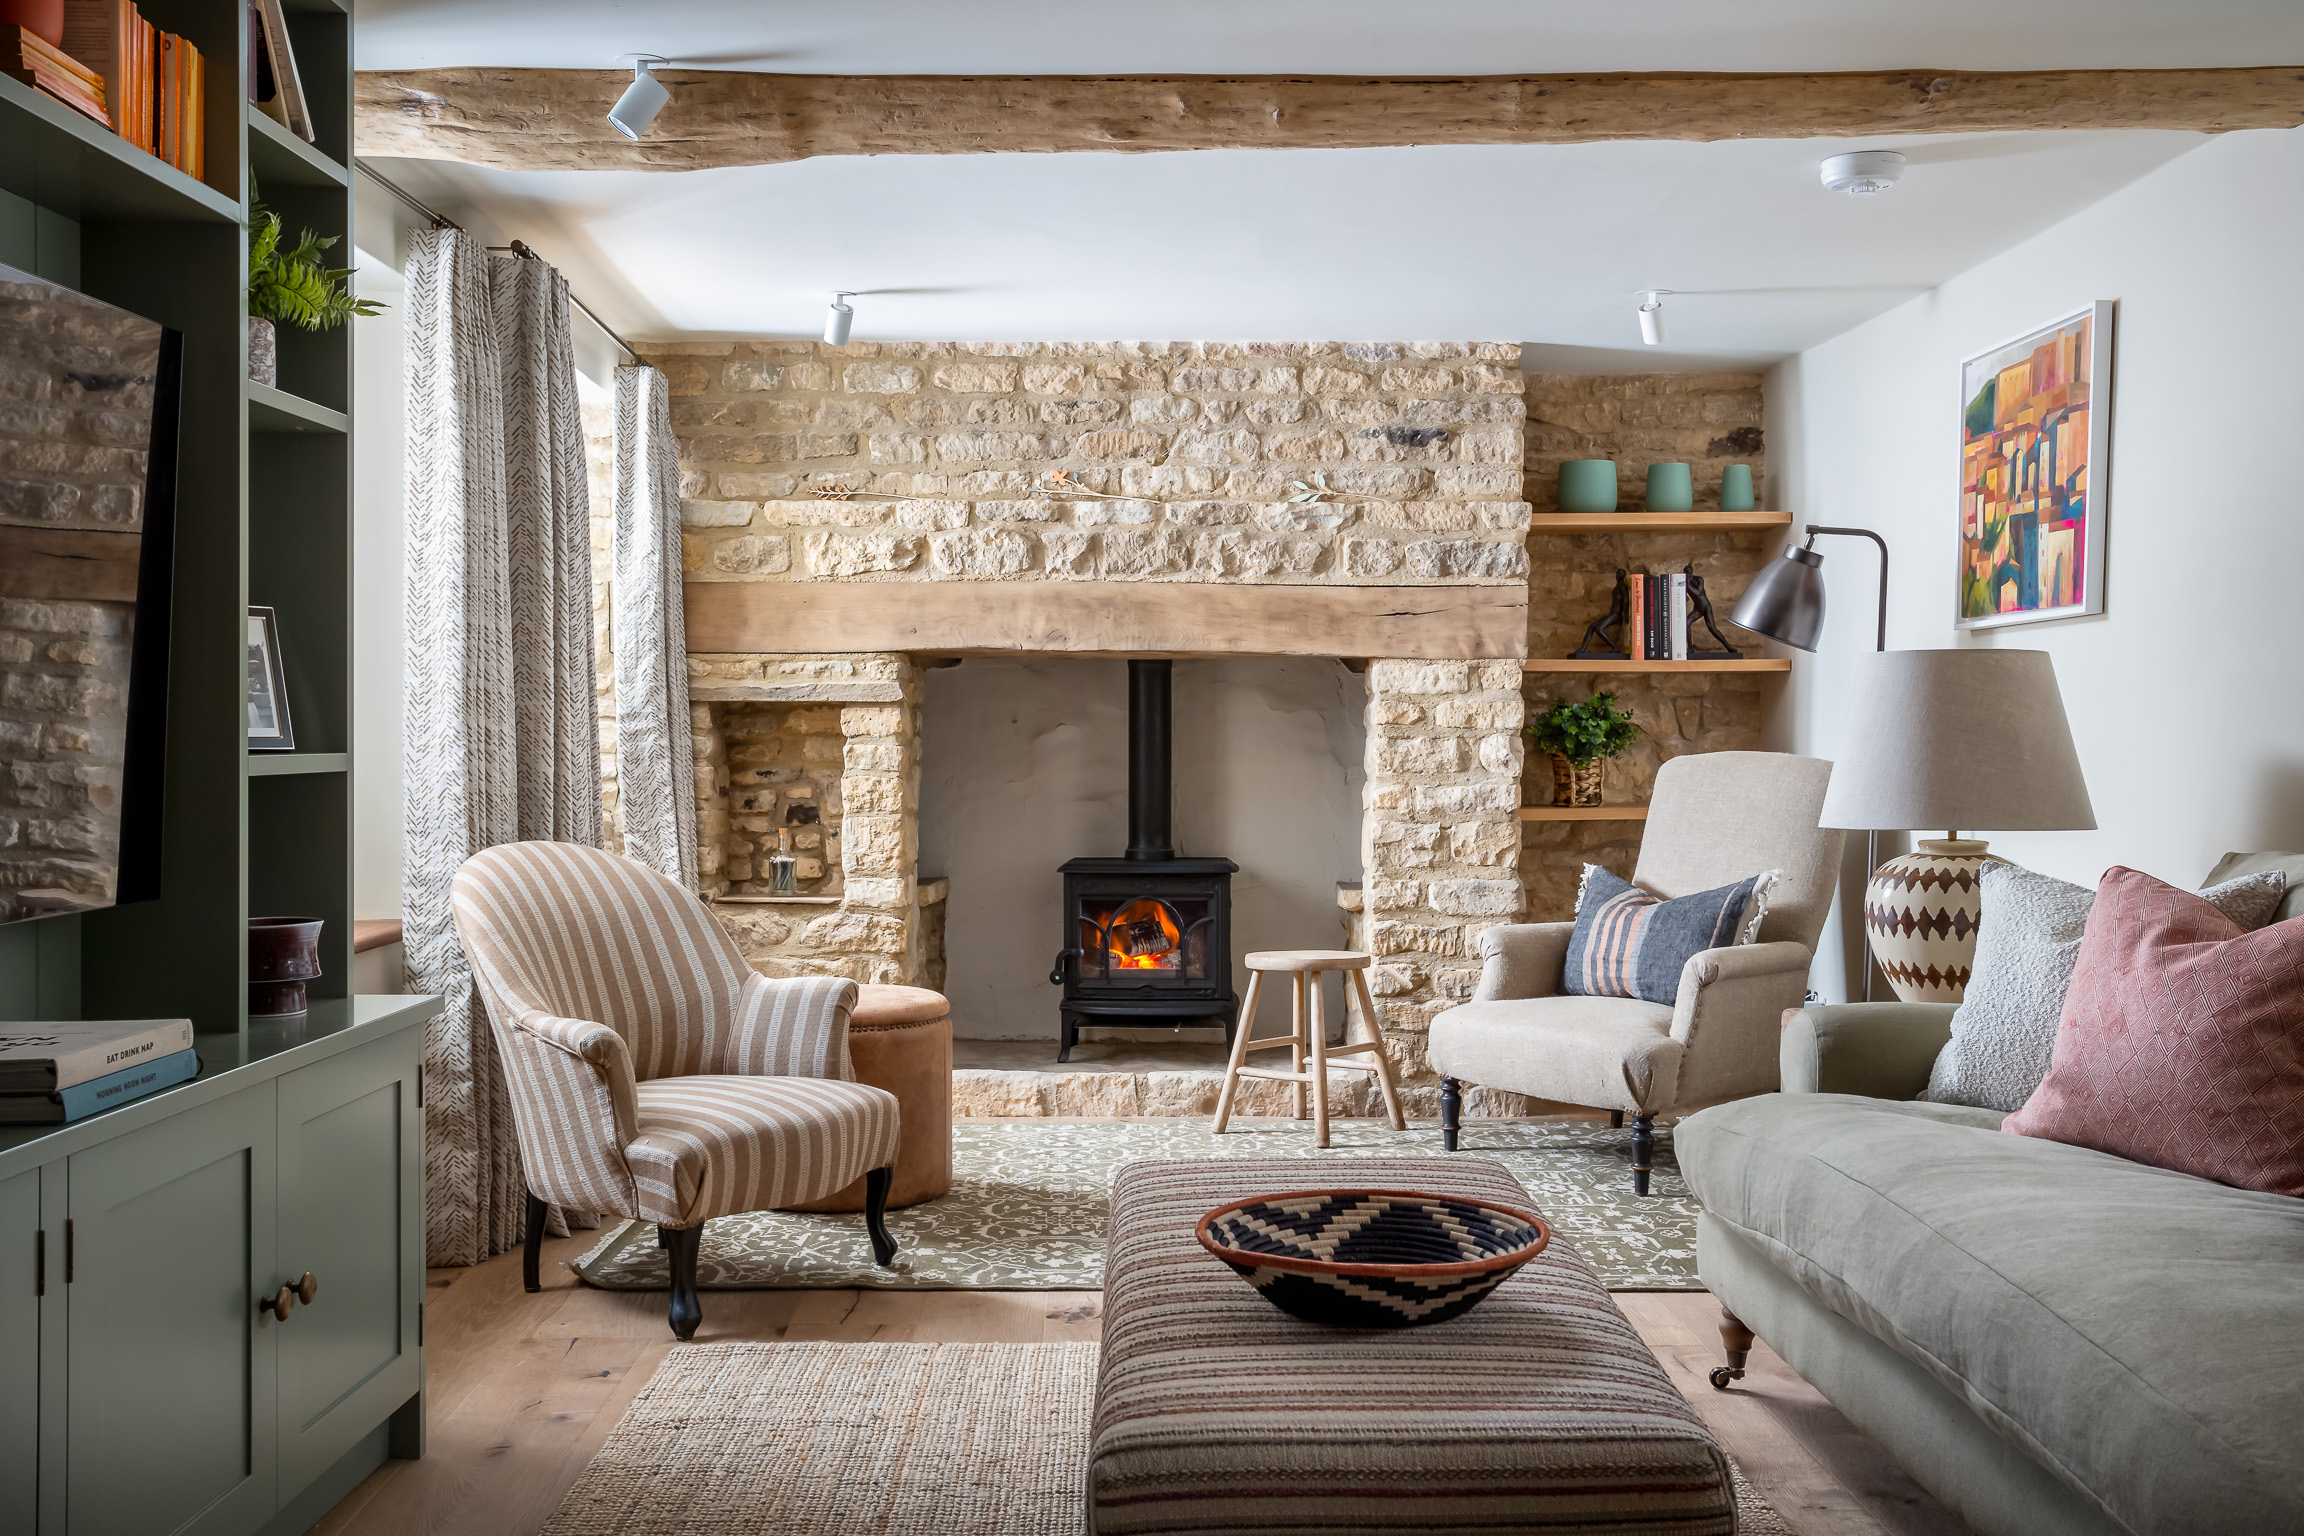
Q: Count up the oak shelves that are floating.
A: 3